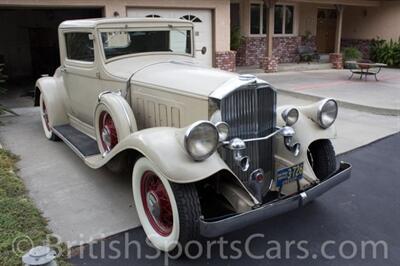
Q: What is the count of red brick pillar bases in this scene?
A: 3